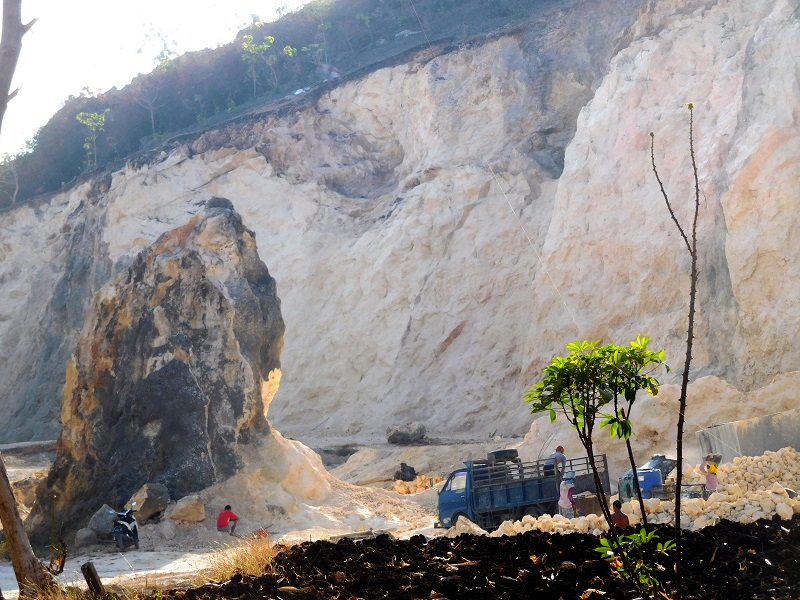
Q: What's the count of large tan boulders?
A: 2